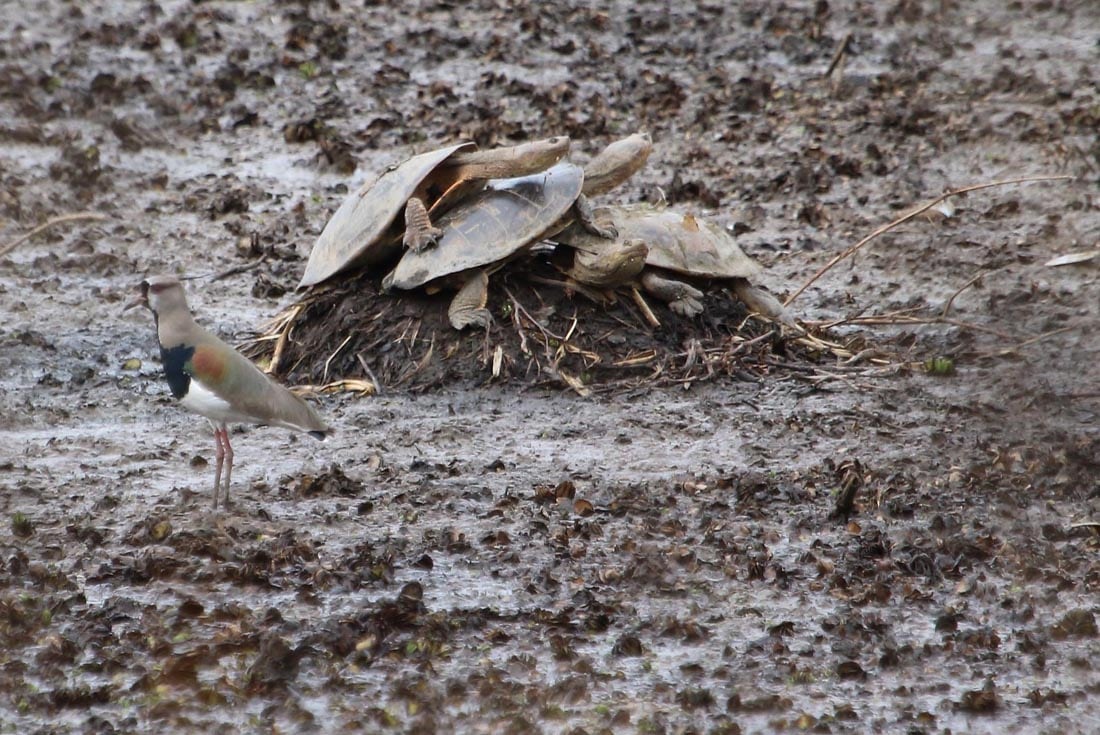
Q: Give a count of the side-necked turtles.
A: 3